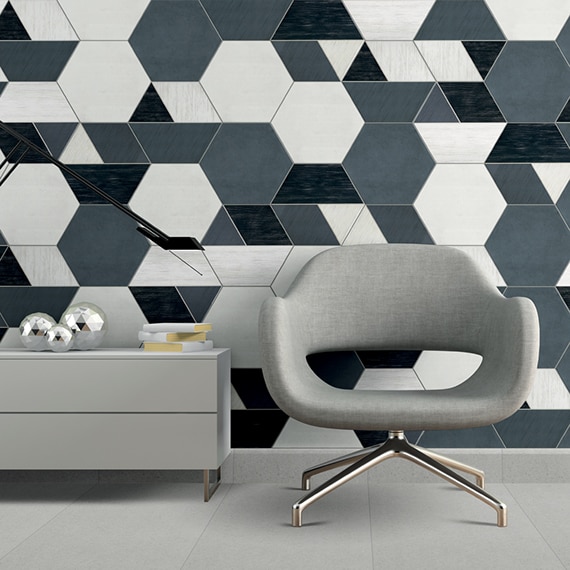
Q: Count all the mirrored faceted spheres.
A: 3